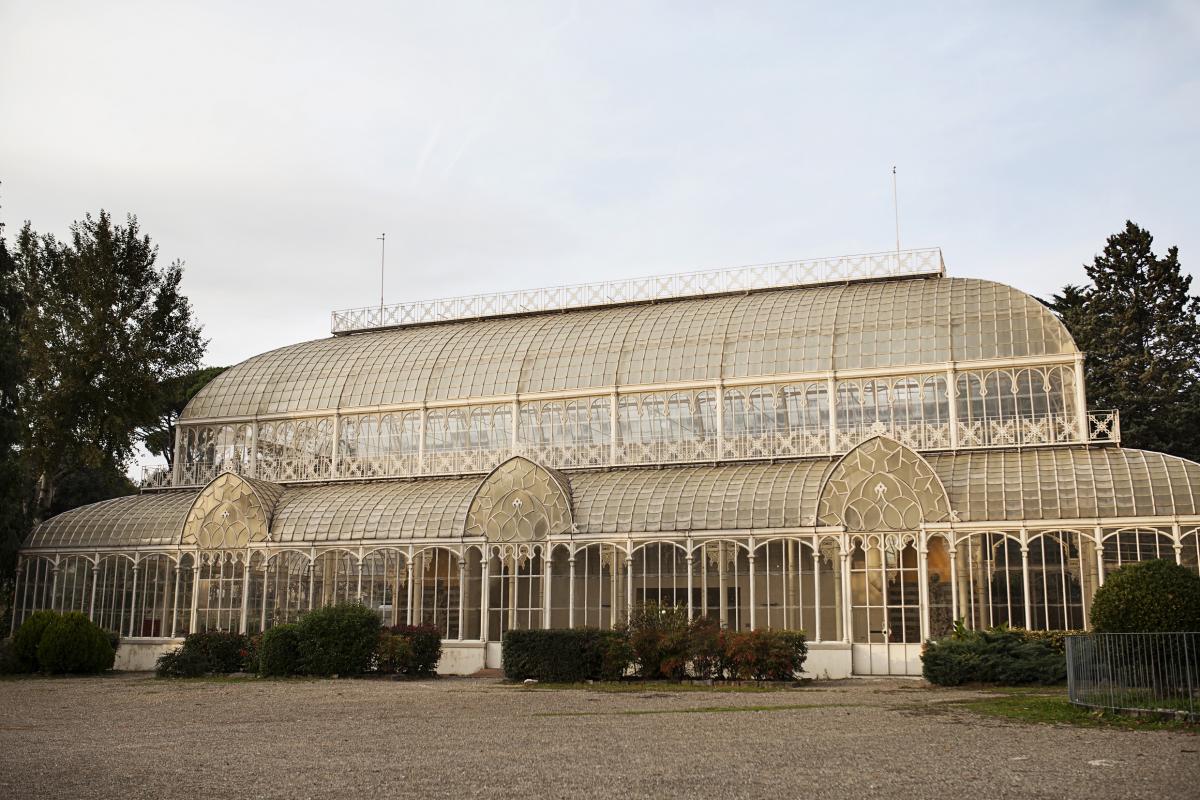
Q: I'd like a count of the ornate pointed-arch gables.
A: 3